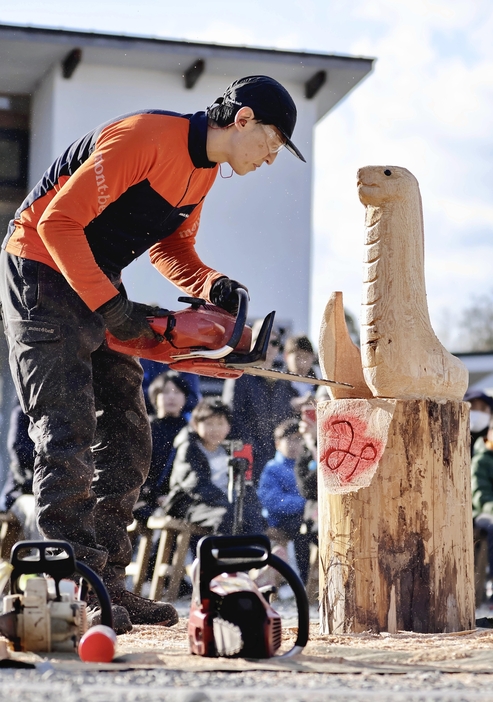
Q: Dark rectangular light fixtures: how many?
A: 3